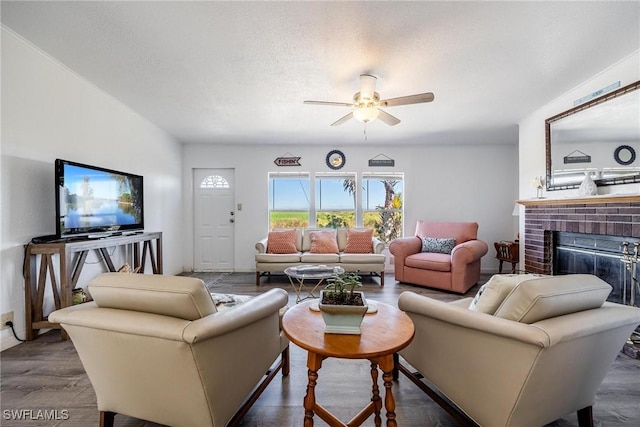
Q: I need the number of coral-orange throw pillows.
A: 3